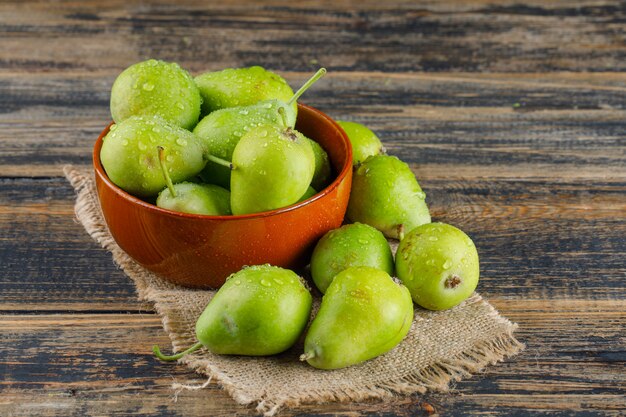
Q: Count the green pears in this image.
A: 13